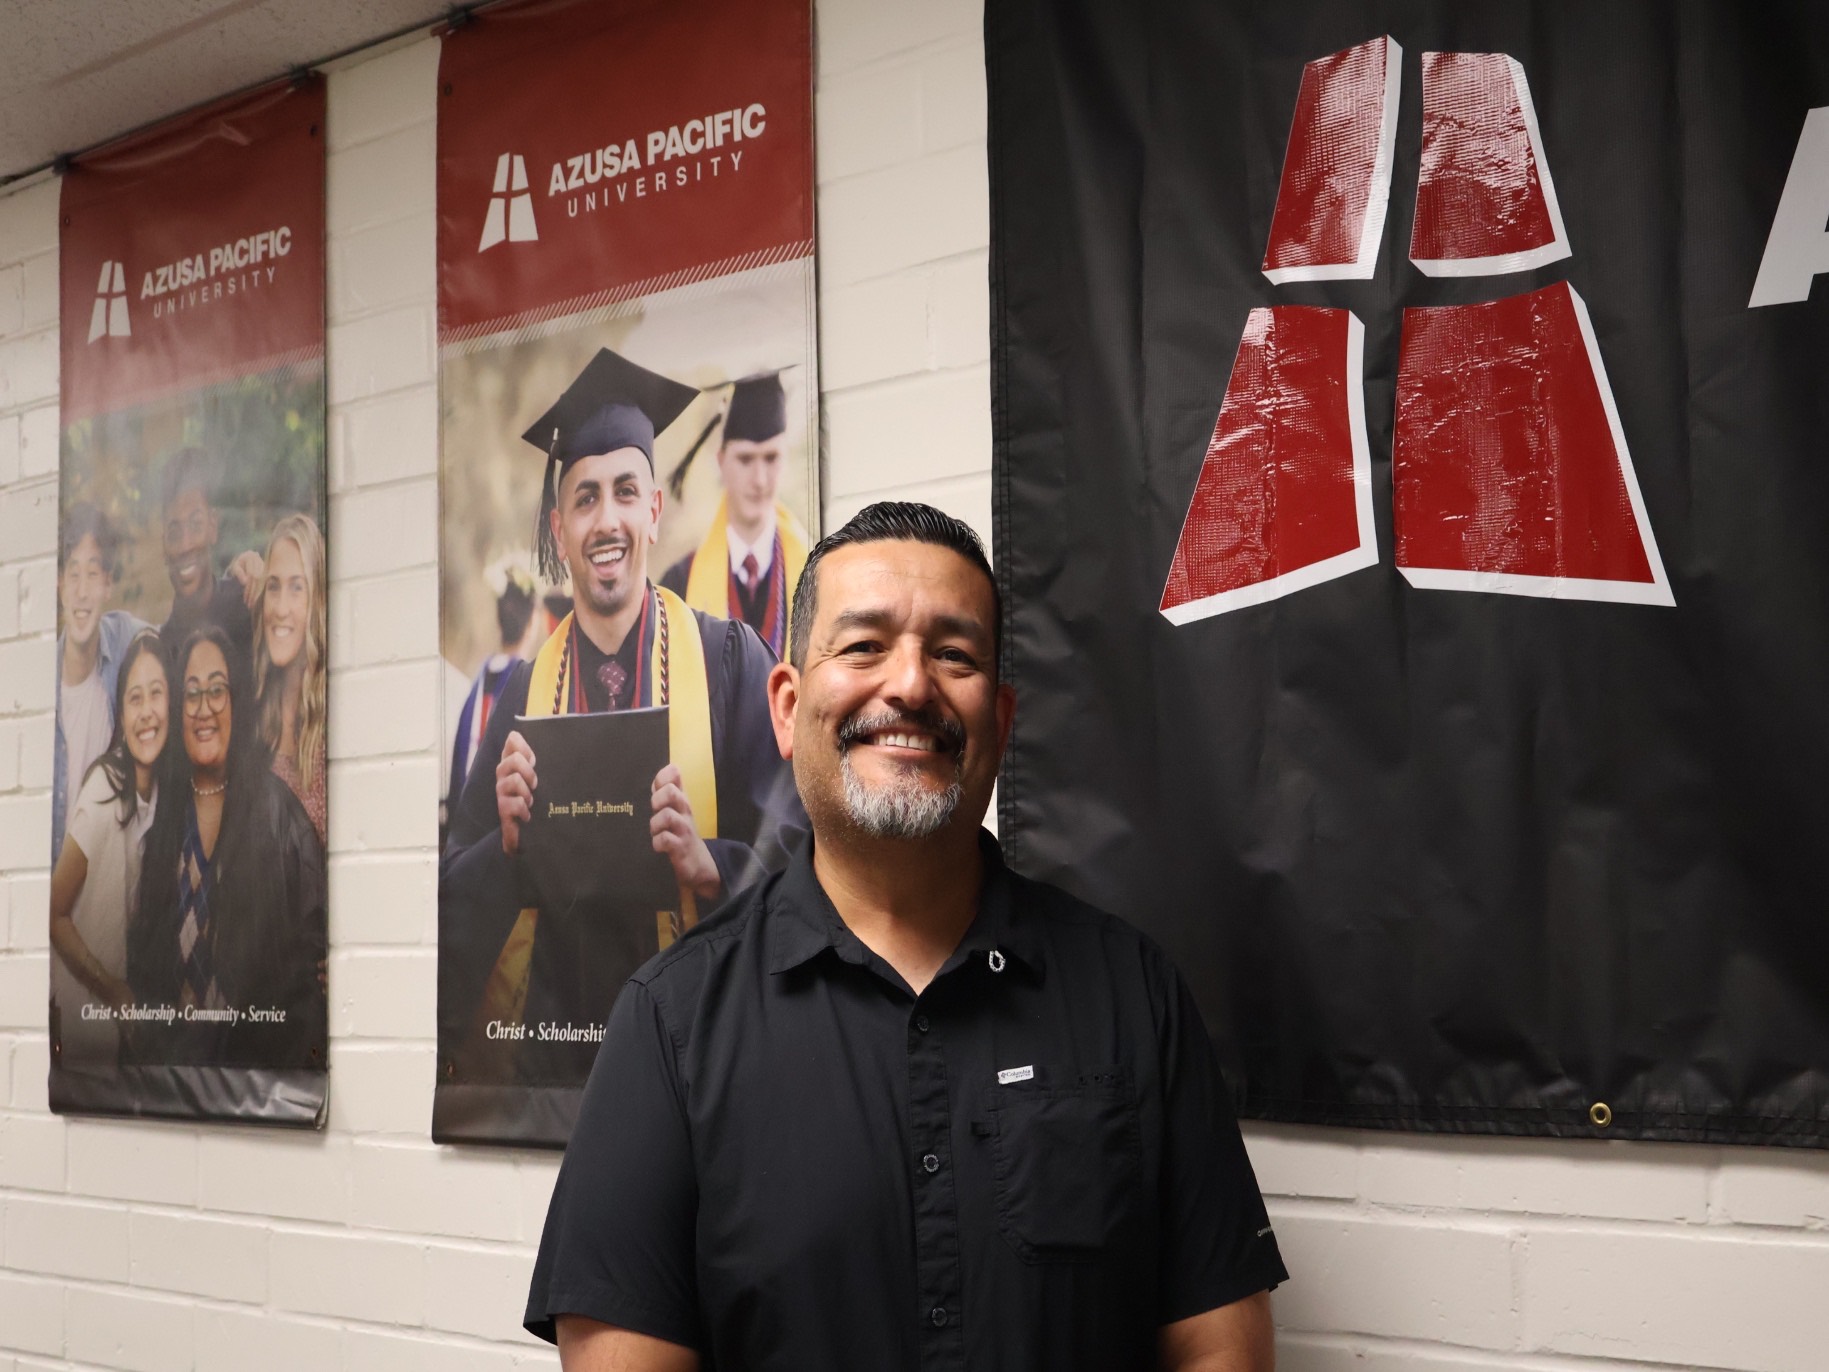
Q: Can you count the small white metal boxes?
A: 0